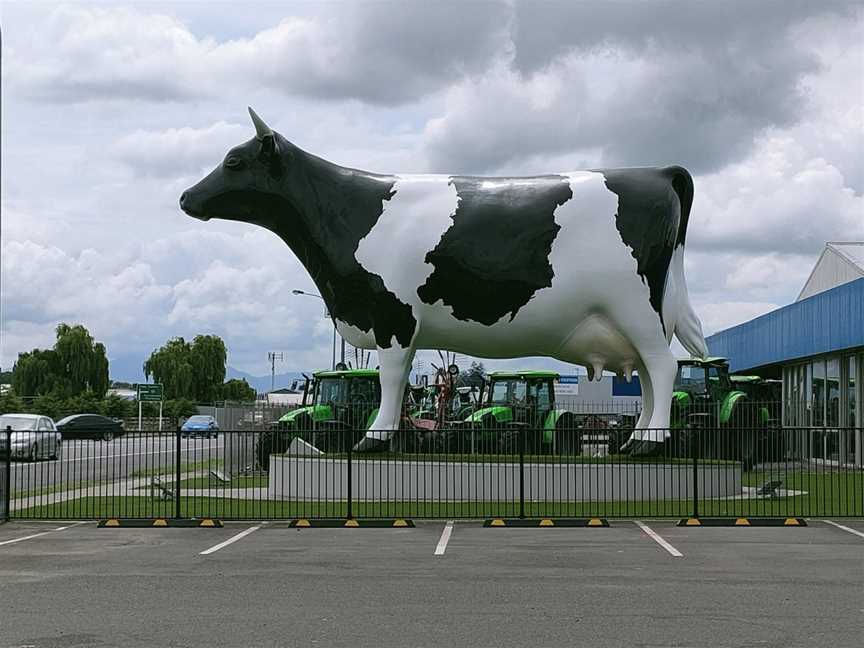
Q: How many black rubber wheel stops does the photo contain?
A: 4